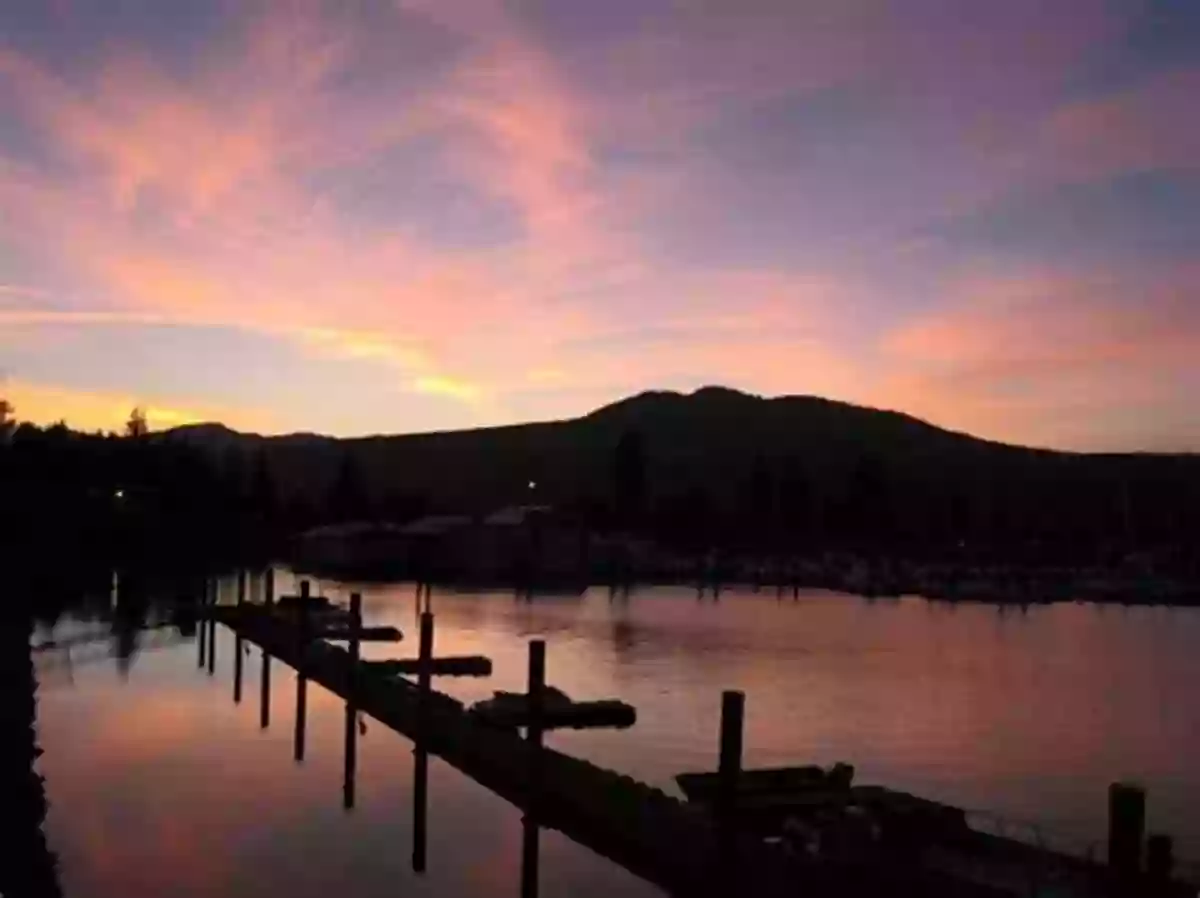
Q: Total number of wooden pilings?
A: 11